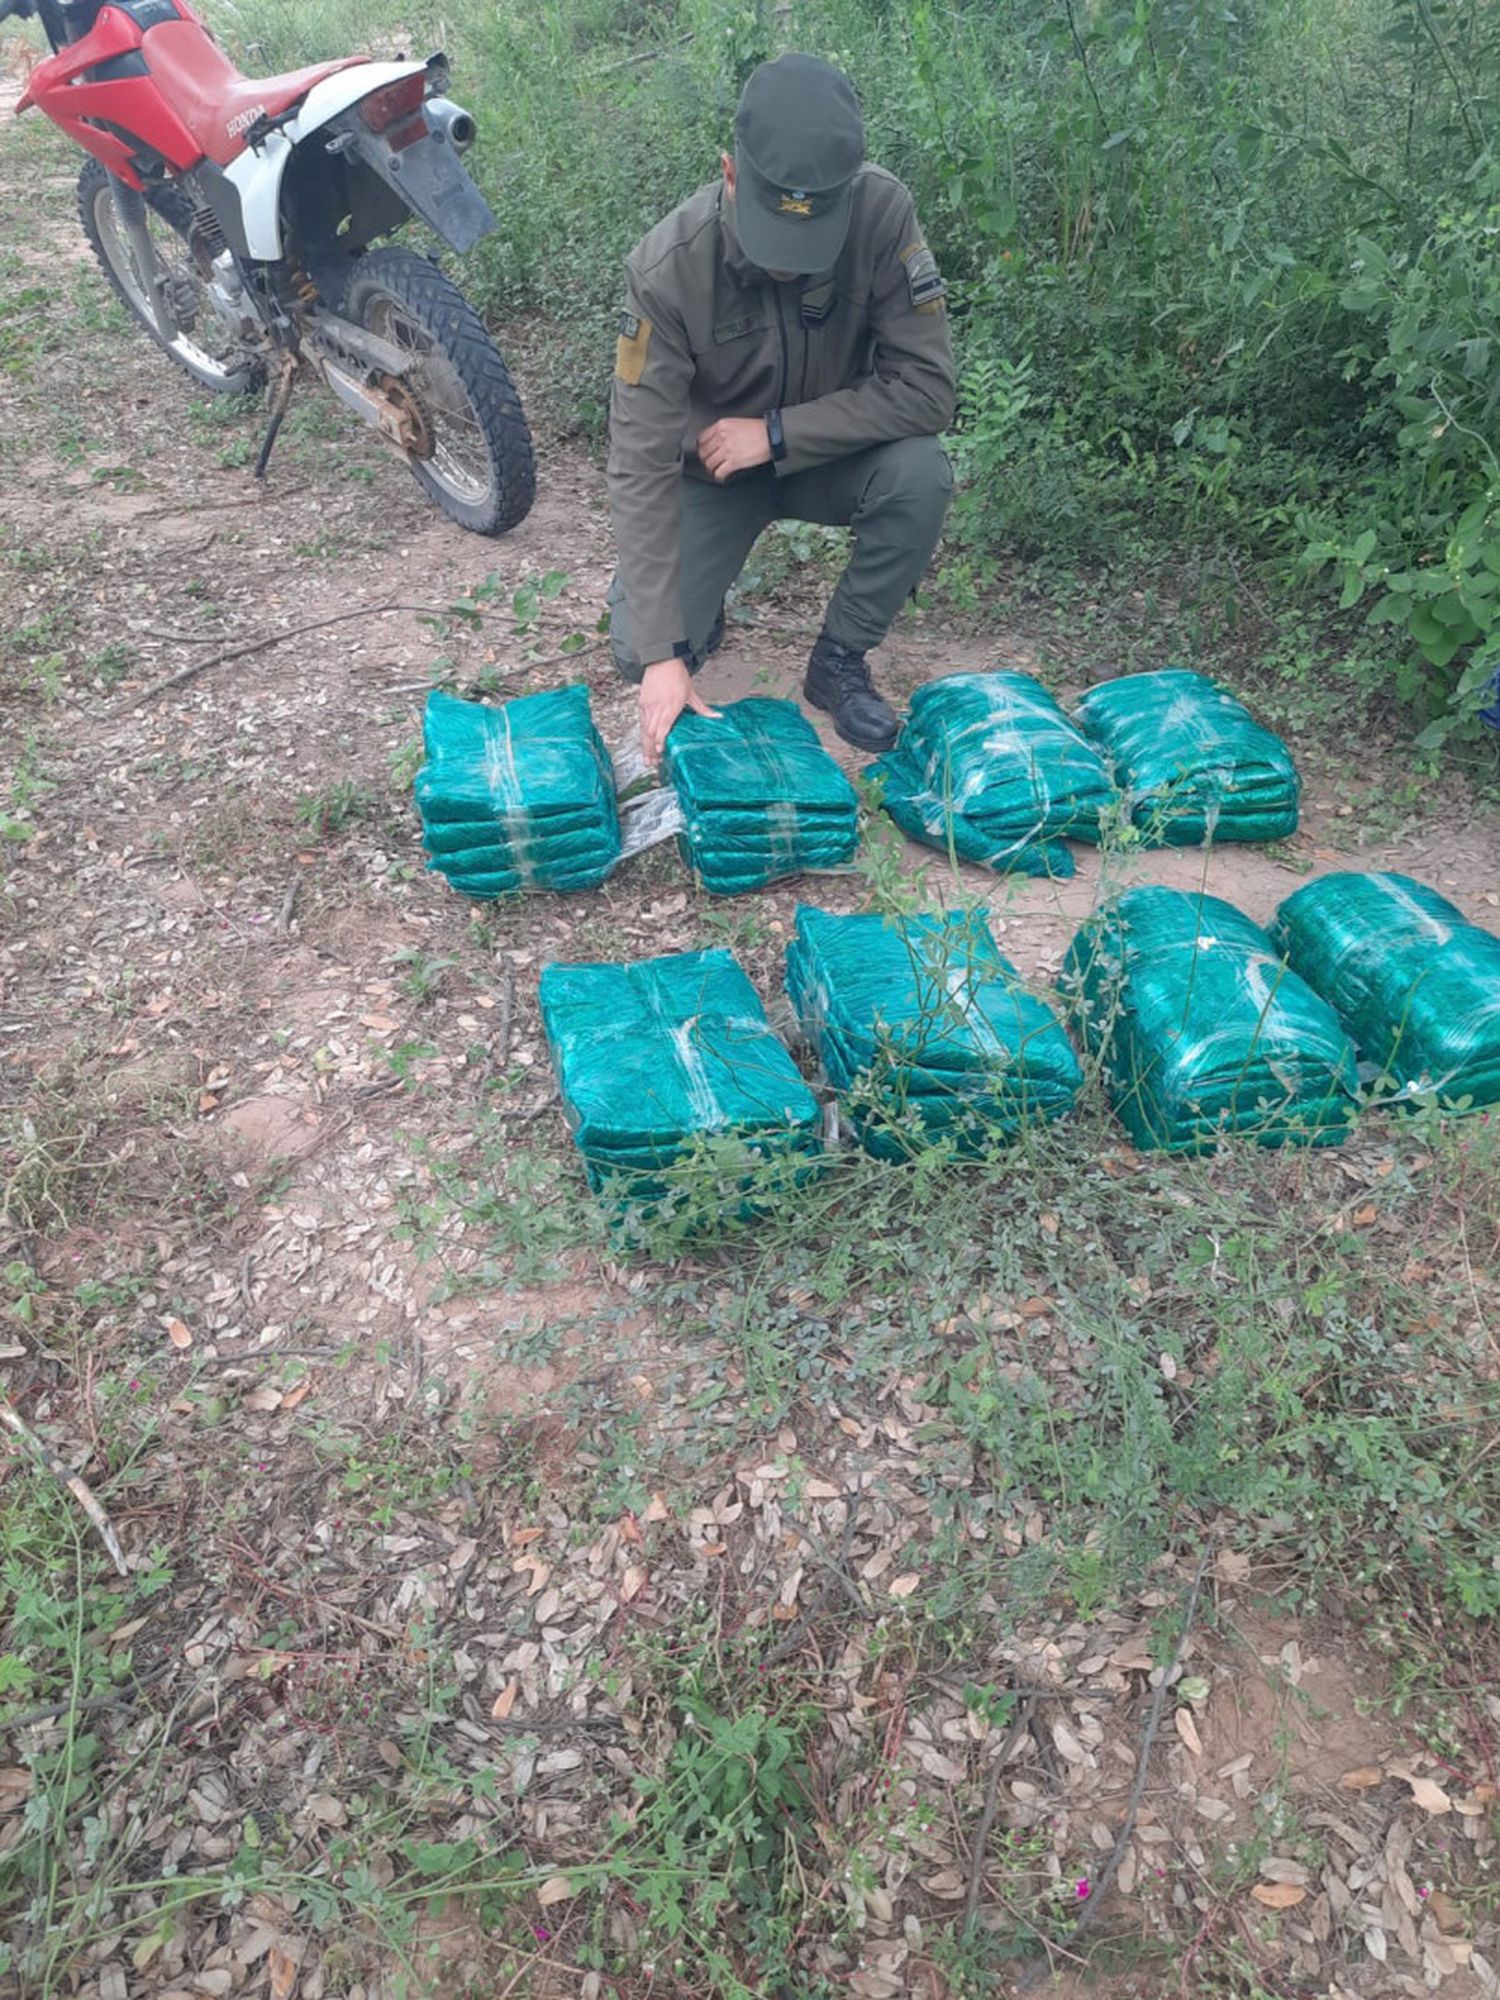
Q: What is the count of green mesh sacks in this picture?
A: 8